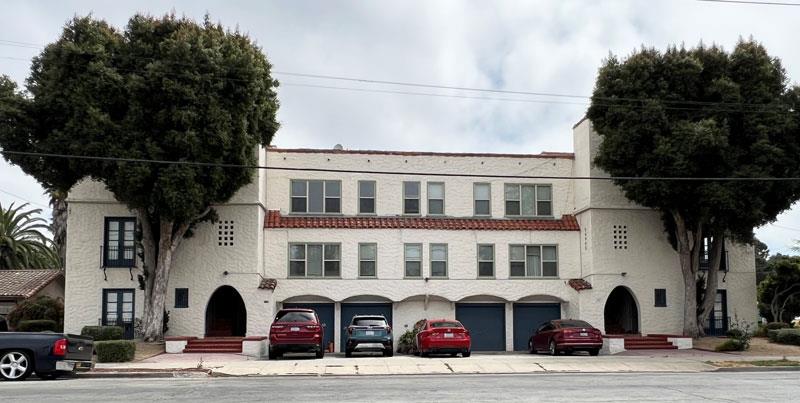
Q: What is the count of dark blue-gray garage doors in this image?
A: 4